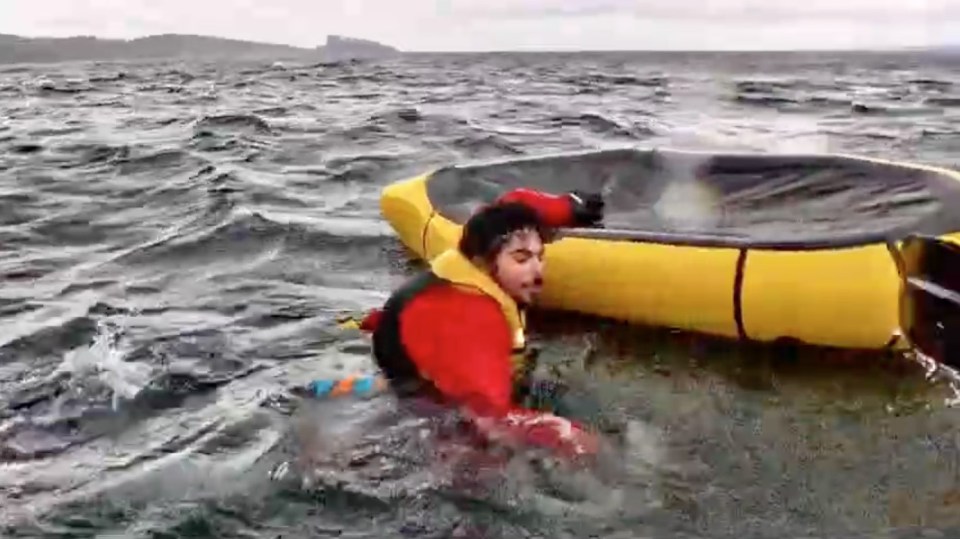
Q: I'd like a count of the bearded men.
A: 1